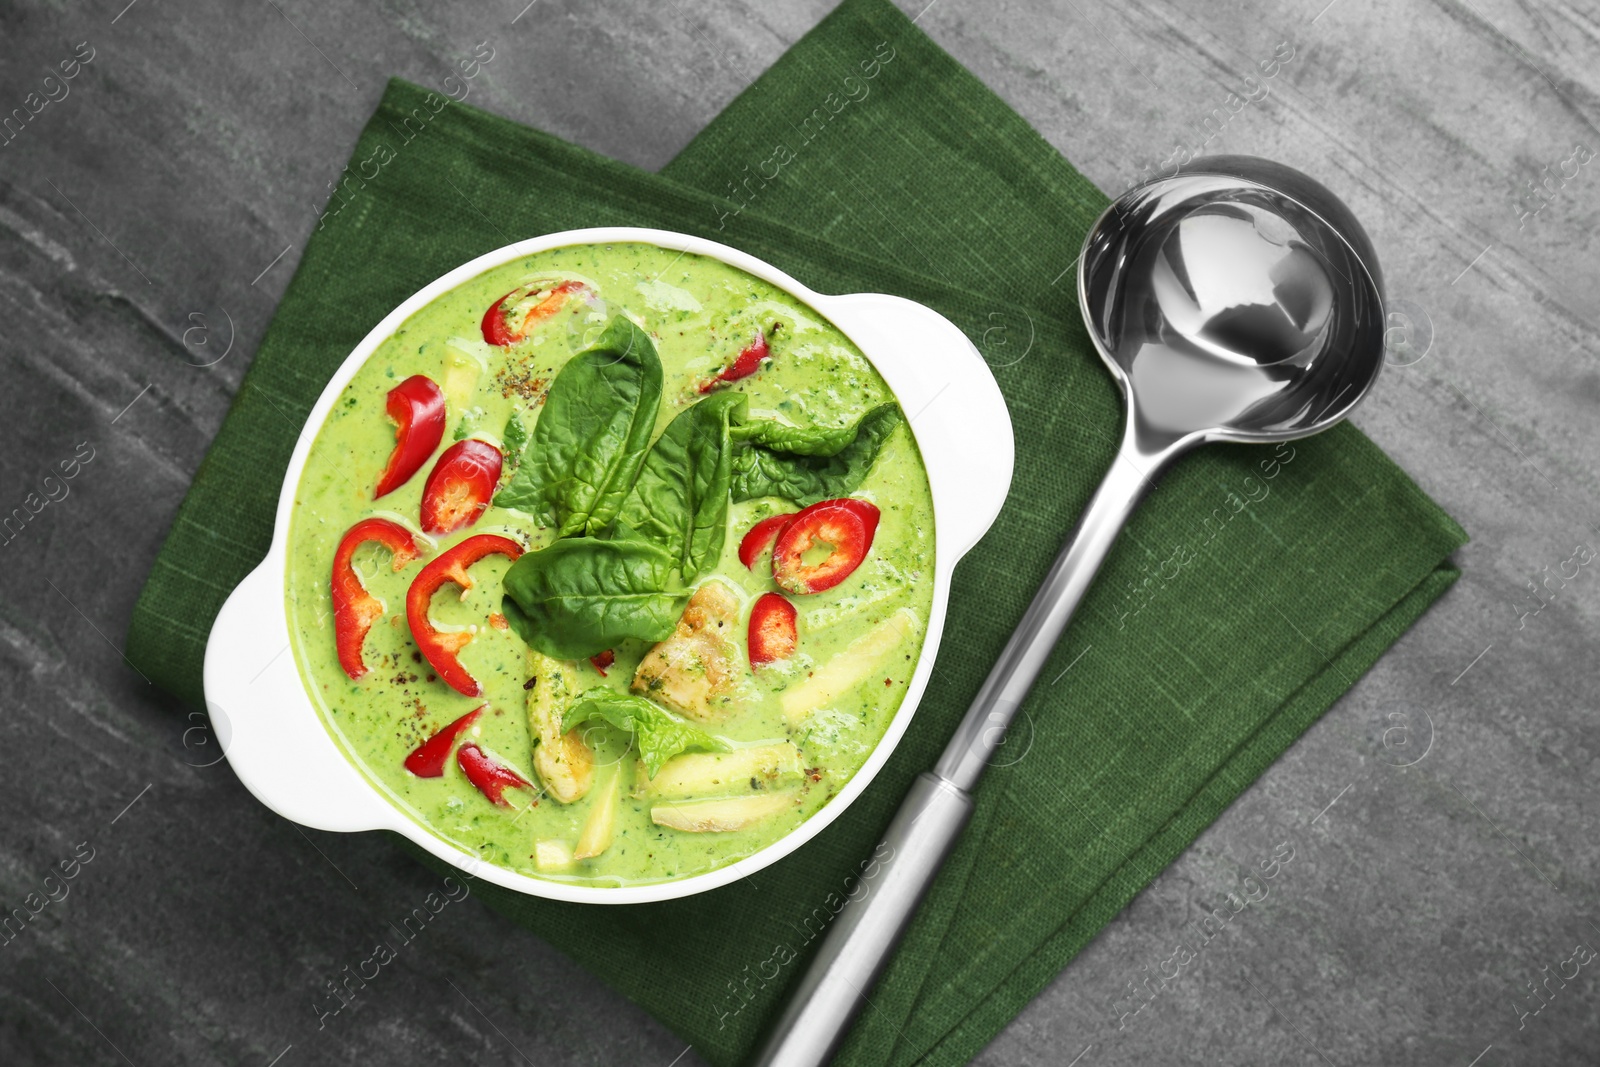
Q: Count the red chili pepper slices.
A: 11